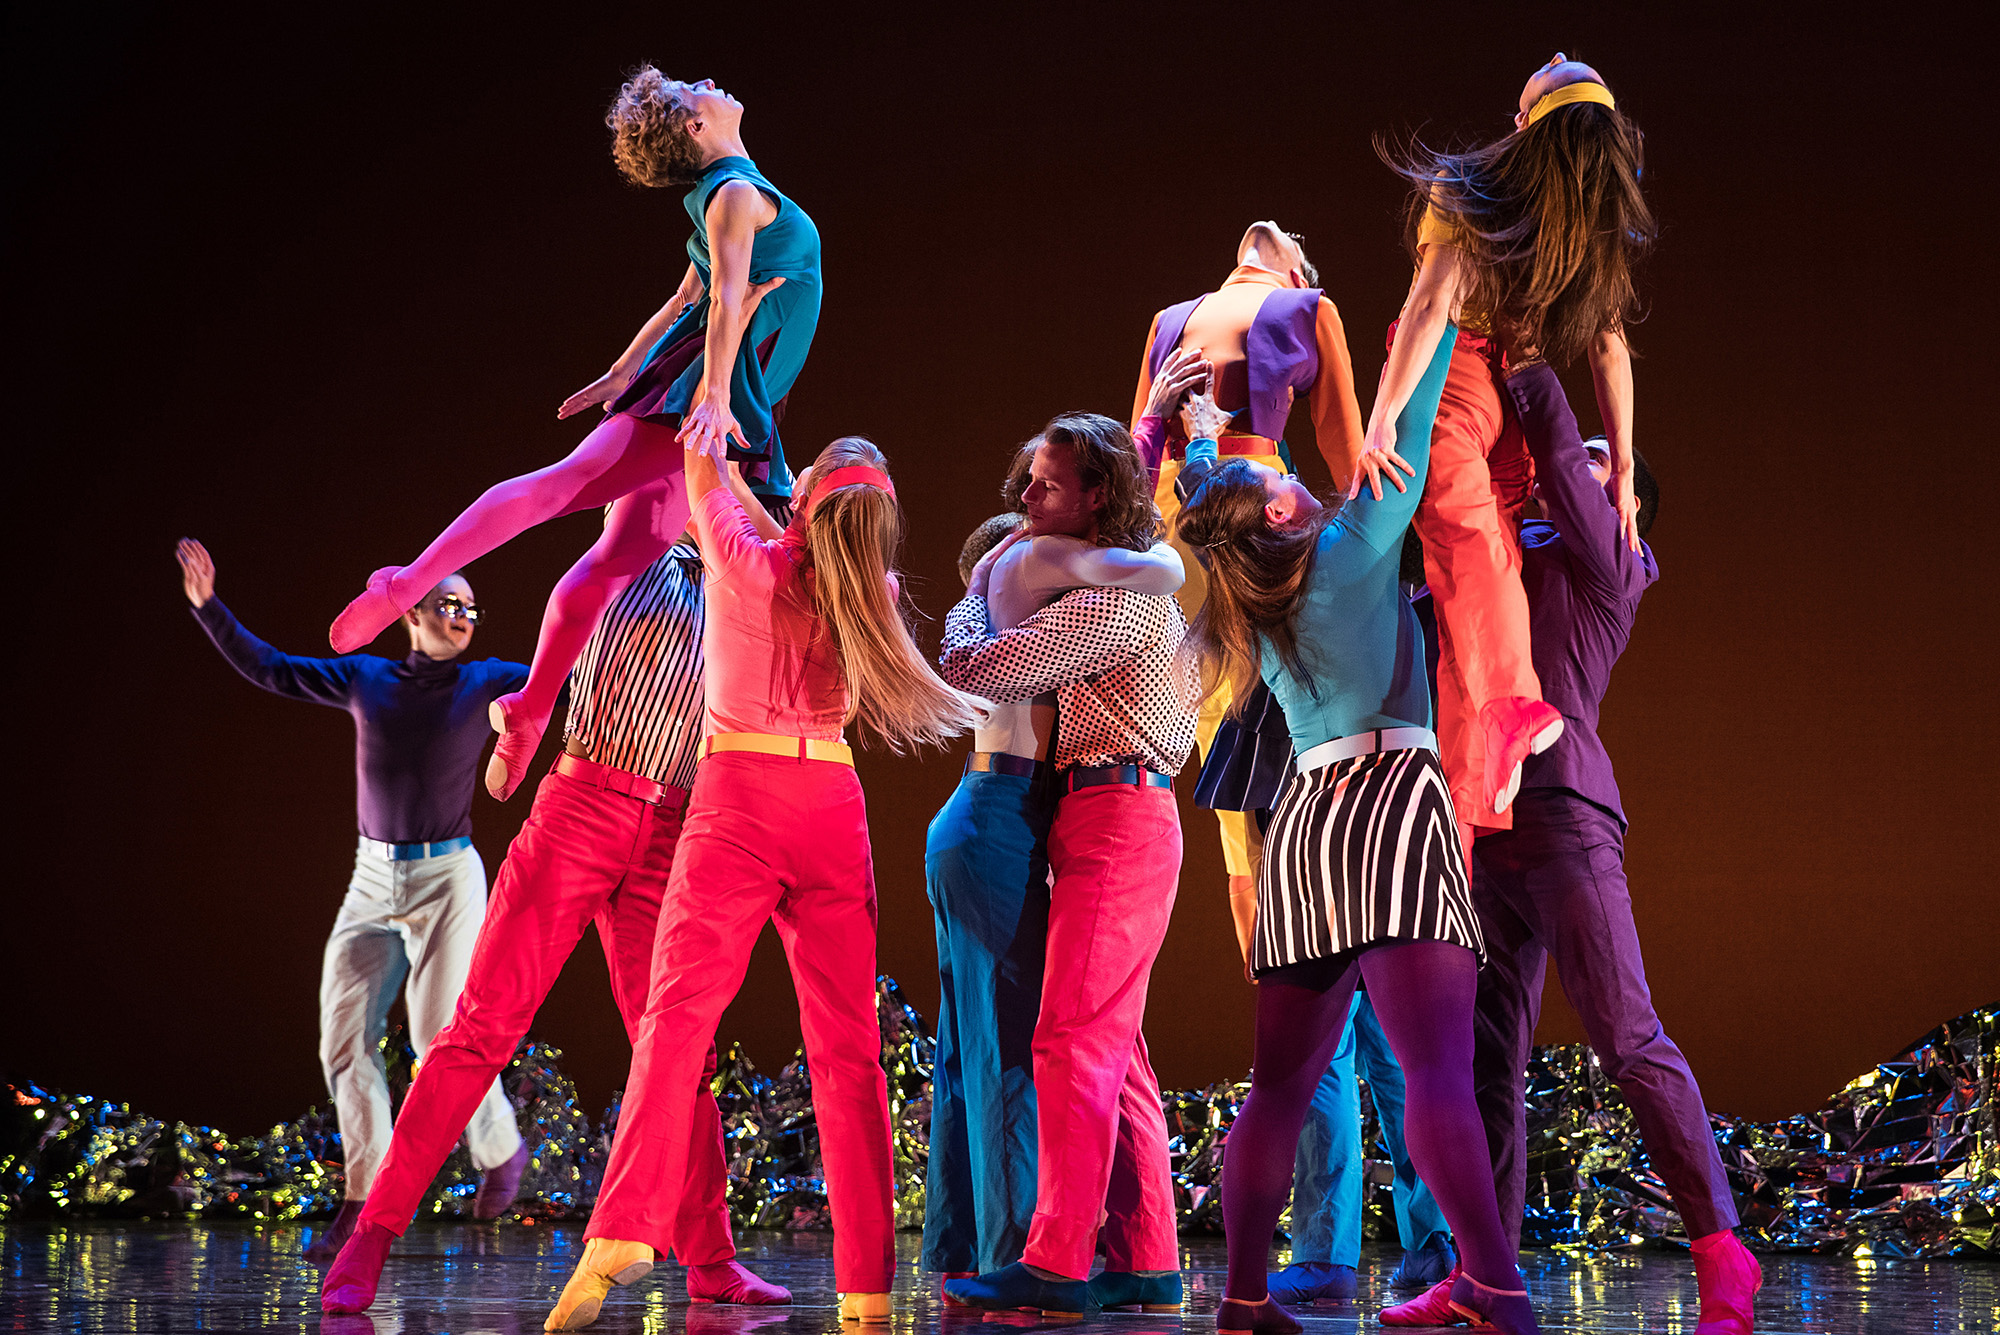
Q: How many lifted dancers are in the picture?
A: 3